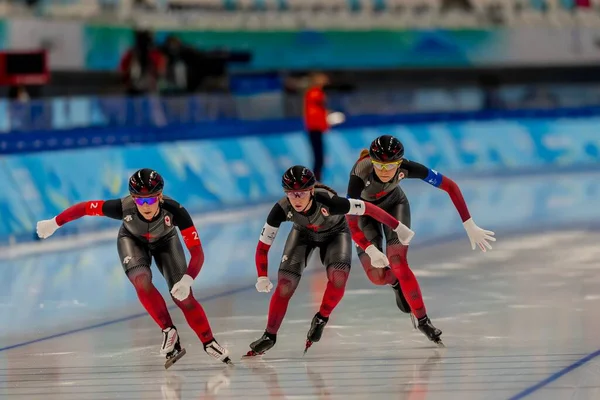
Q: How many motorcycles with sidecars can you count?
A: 0